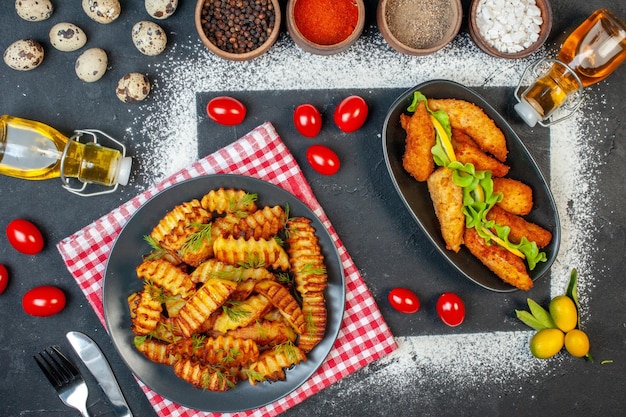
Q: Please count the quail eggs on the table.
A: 8